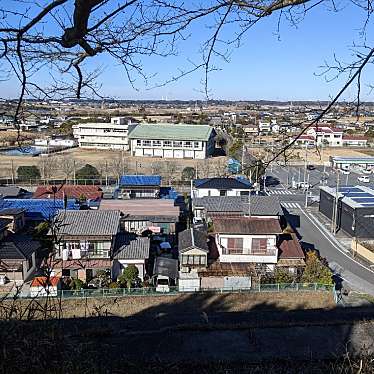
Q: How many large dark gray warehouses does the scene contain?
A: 1